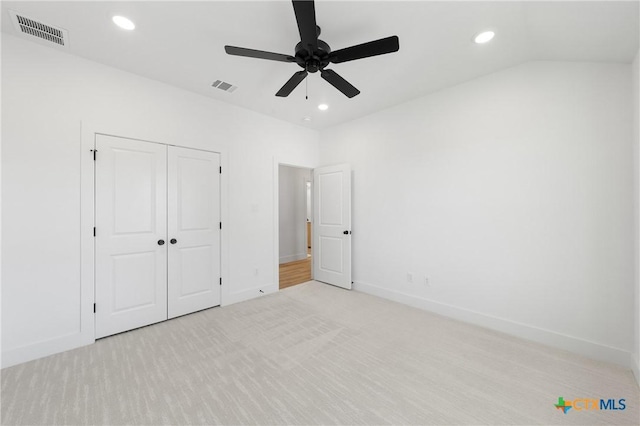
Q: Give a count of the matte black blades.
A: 5